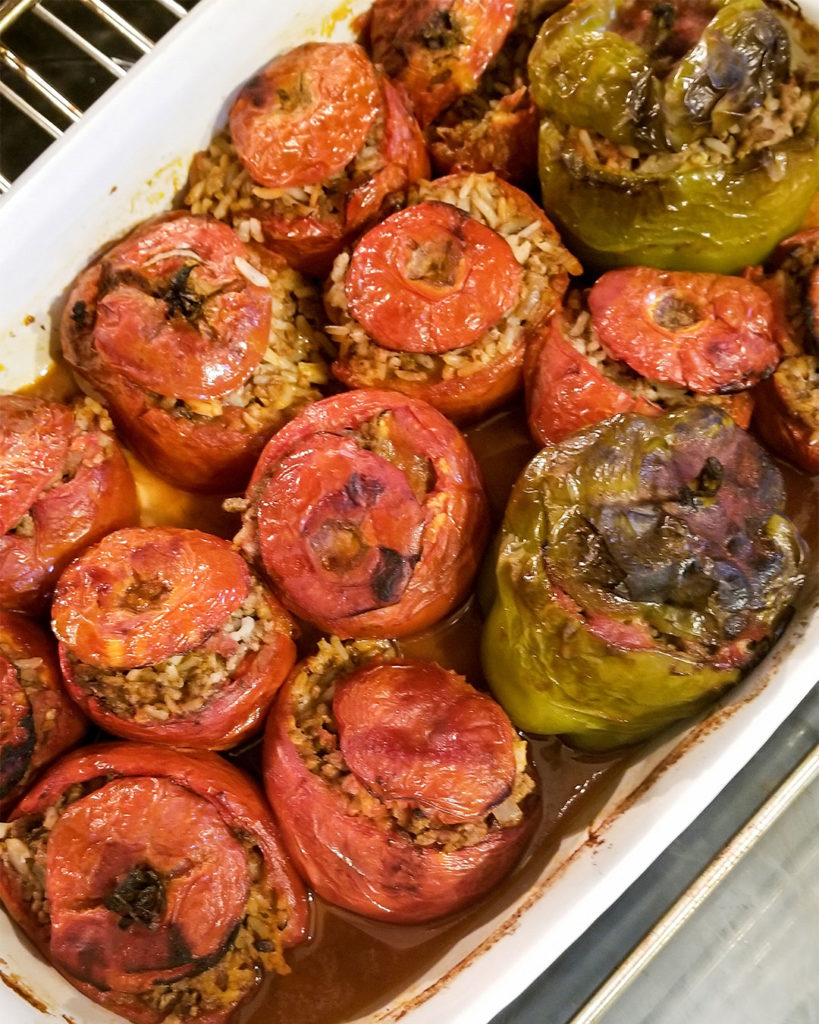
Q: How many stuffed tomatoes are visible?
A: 12